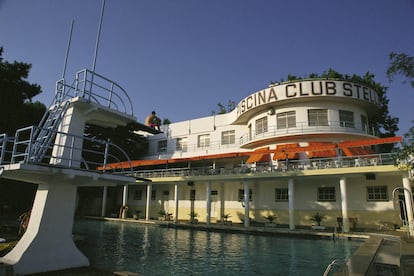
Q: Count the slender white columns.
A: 9